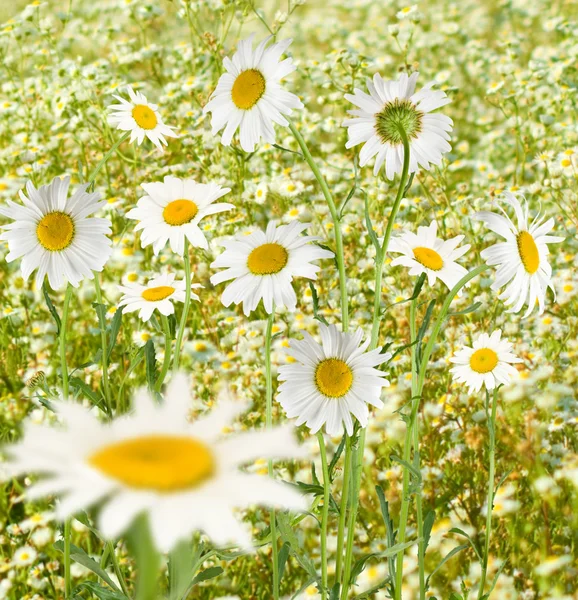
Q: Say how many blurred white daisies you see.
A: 1